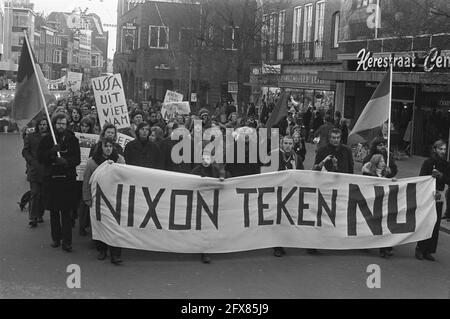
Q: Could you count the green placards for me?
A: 0